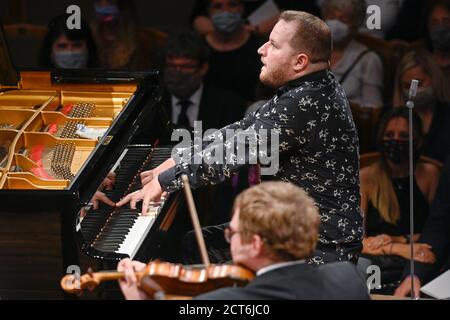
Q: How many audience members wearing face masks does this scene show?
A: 8